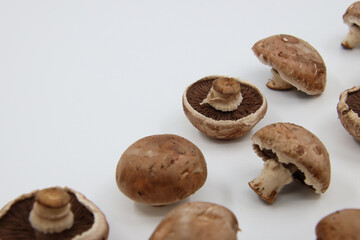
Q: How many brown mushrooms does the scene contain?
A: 9